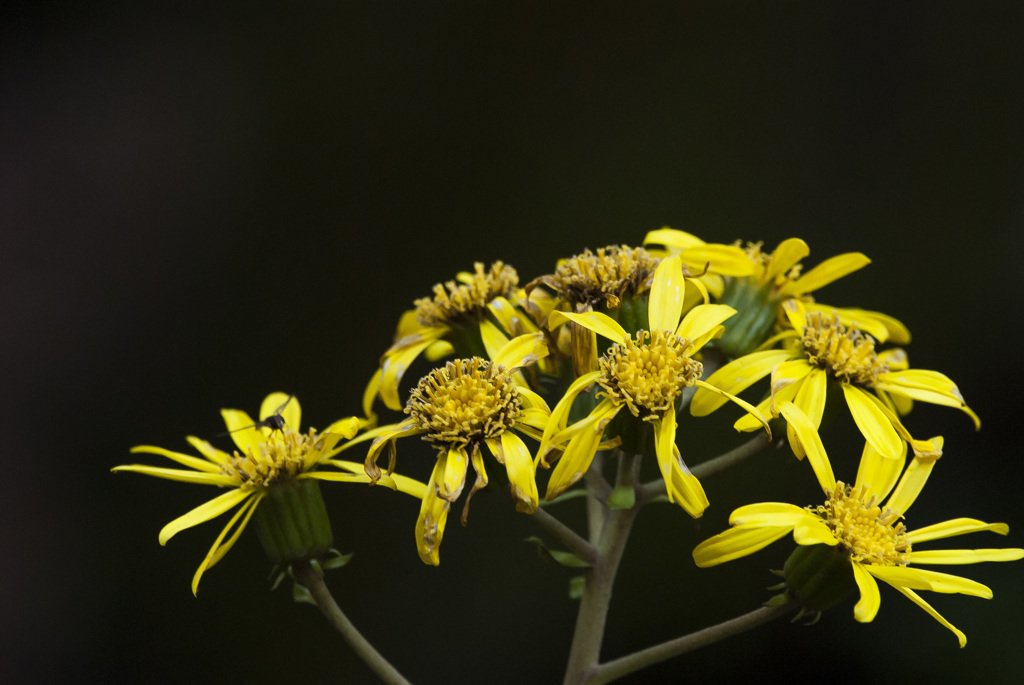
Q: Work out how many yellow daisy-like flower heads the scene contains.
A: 8